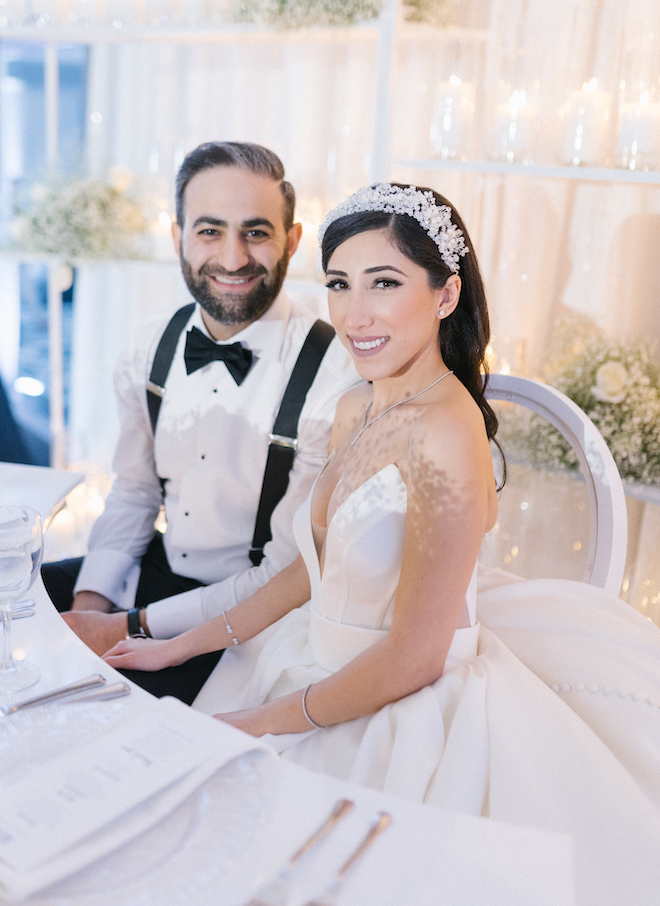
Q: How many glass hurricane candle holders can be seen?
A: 4